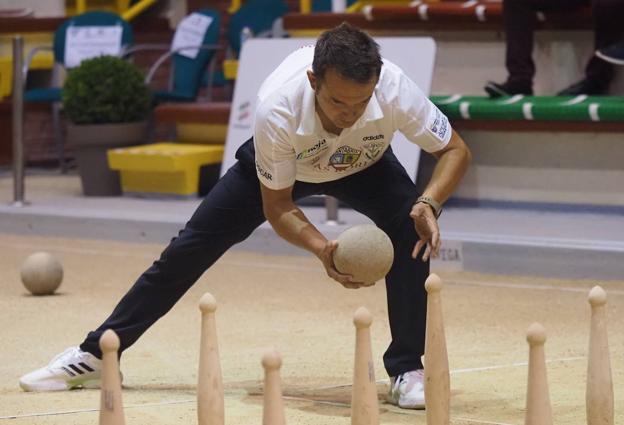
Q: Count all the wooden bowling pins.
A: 7